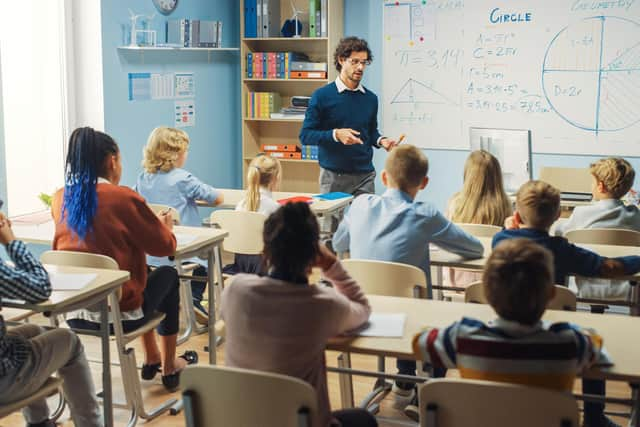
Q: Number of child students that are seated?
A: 10